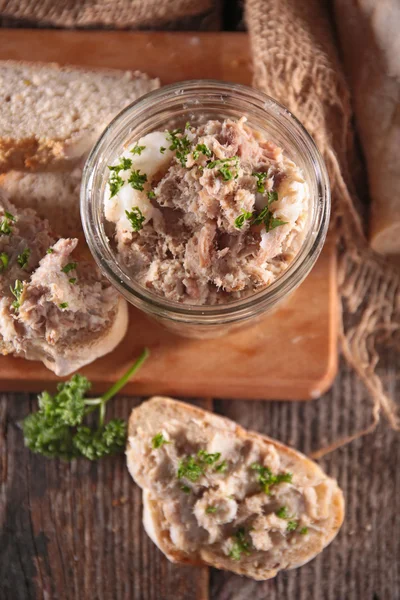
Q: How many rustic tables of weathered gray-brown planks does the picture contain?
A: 1